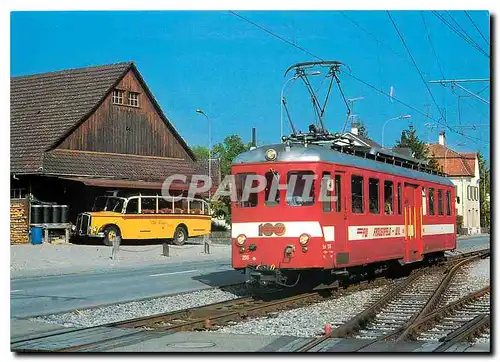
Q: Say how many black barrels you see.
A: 4